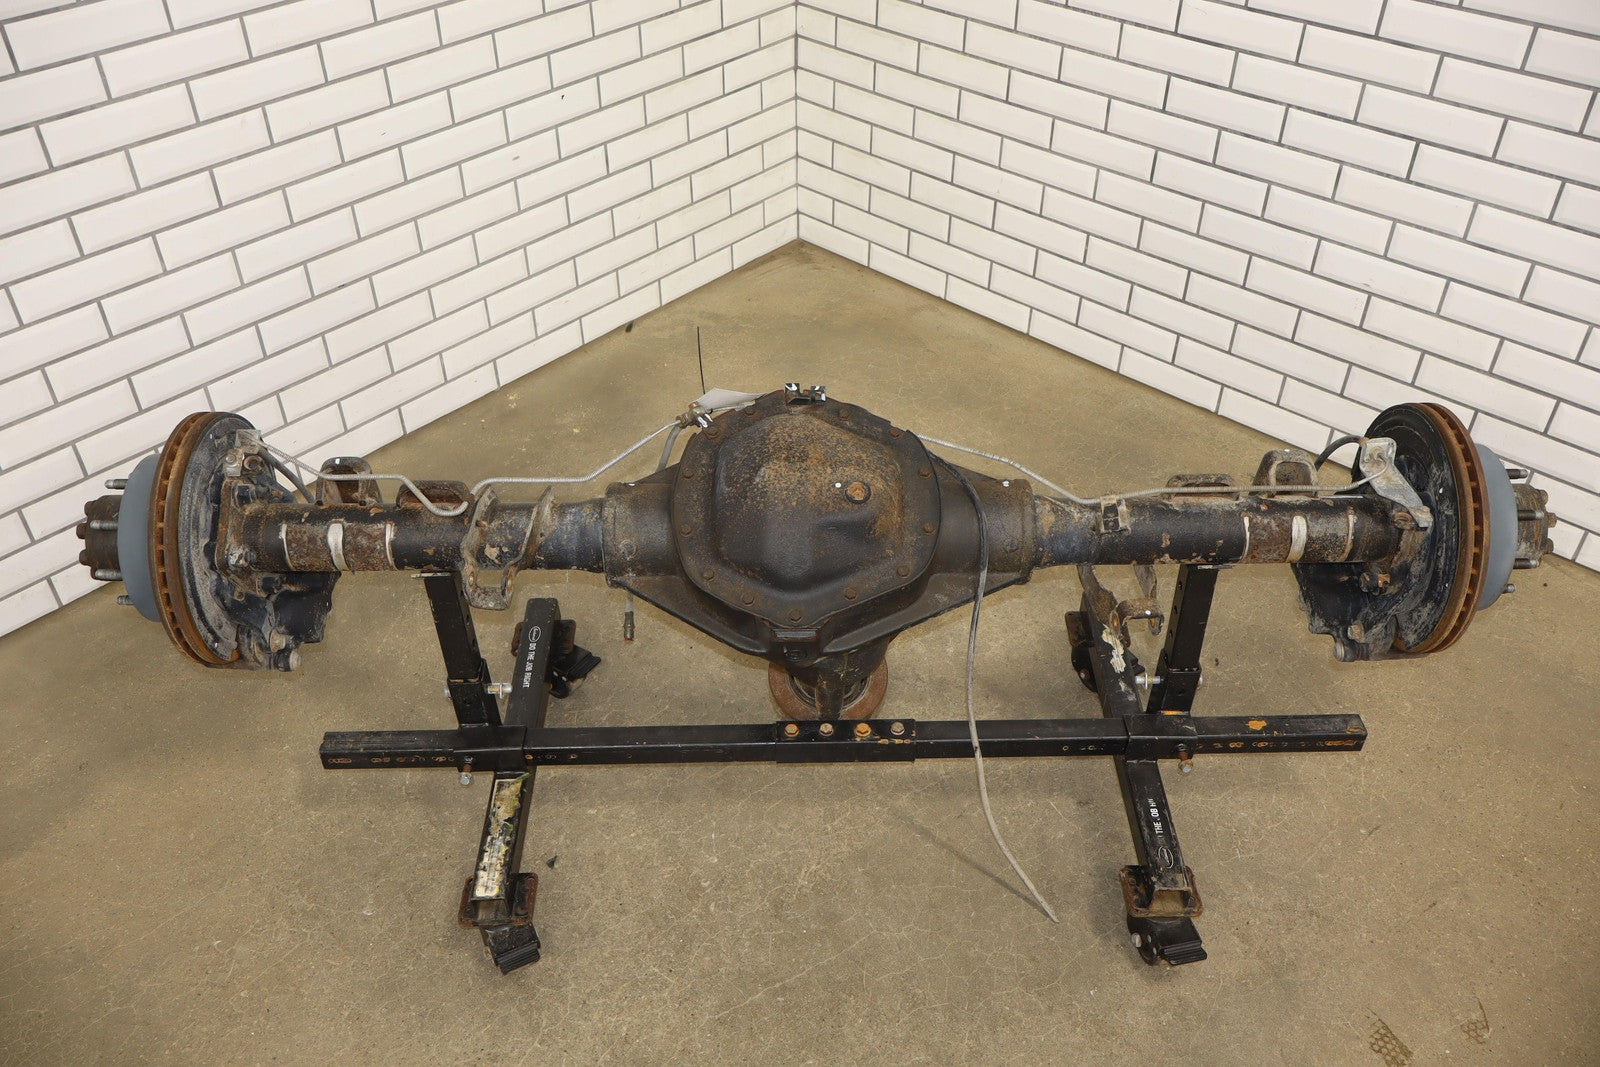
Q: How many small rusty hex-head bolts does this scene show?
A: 13